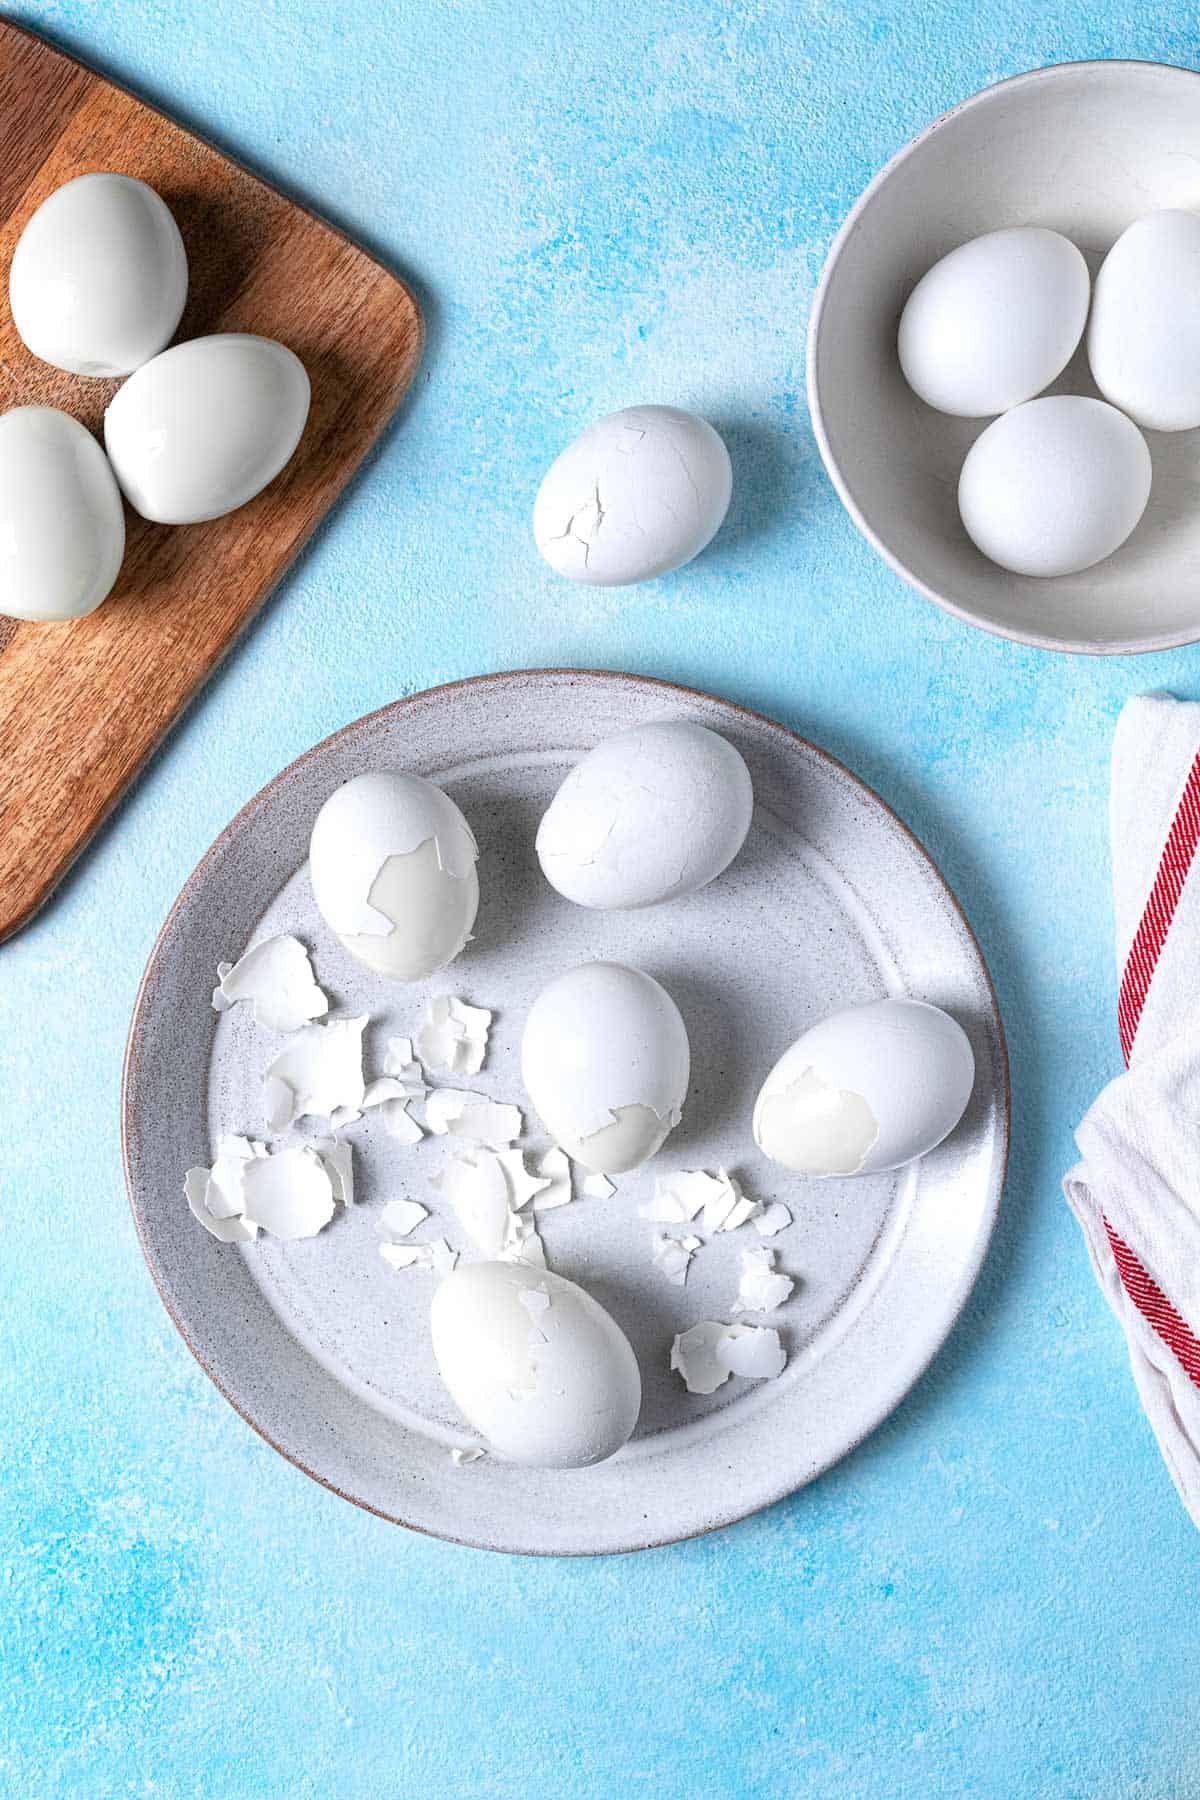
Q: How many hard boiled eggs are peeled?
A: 3